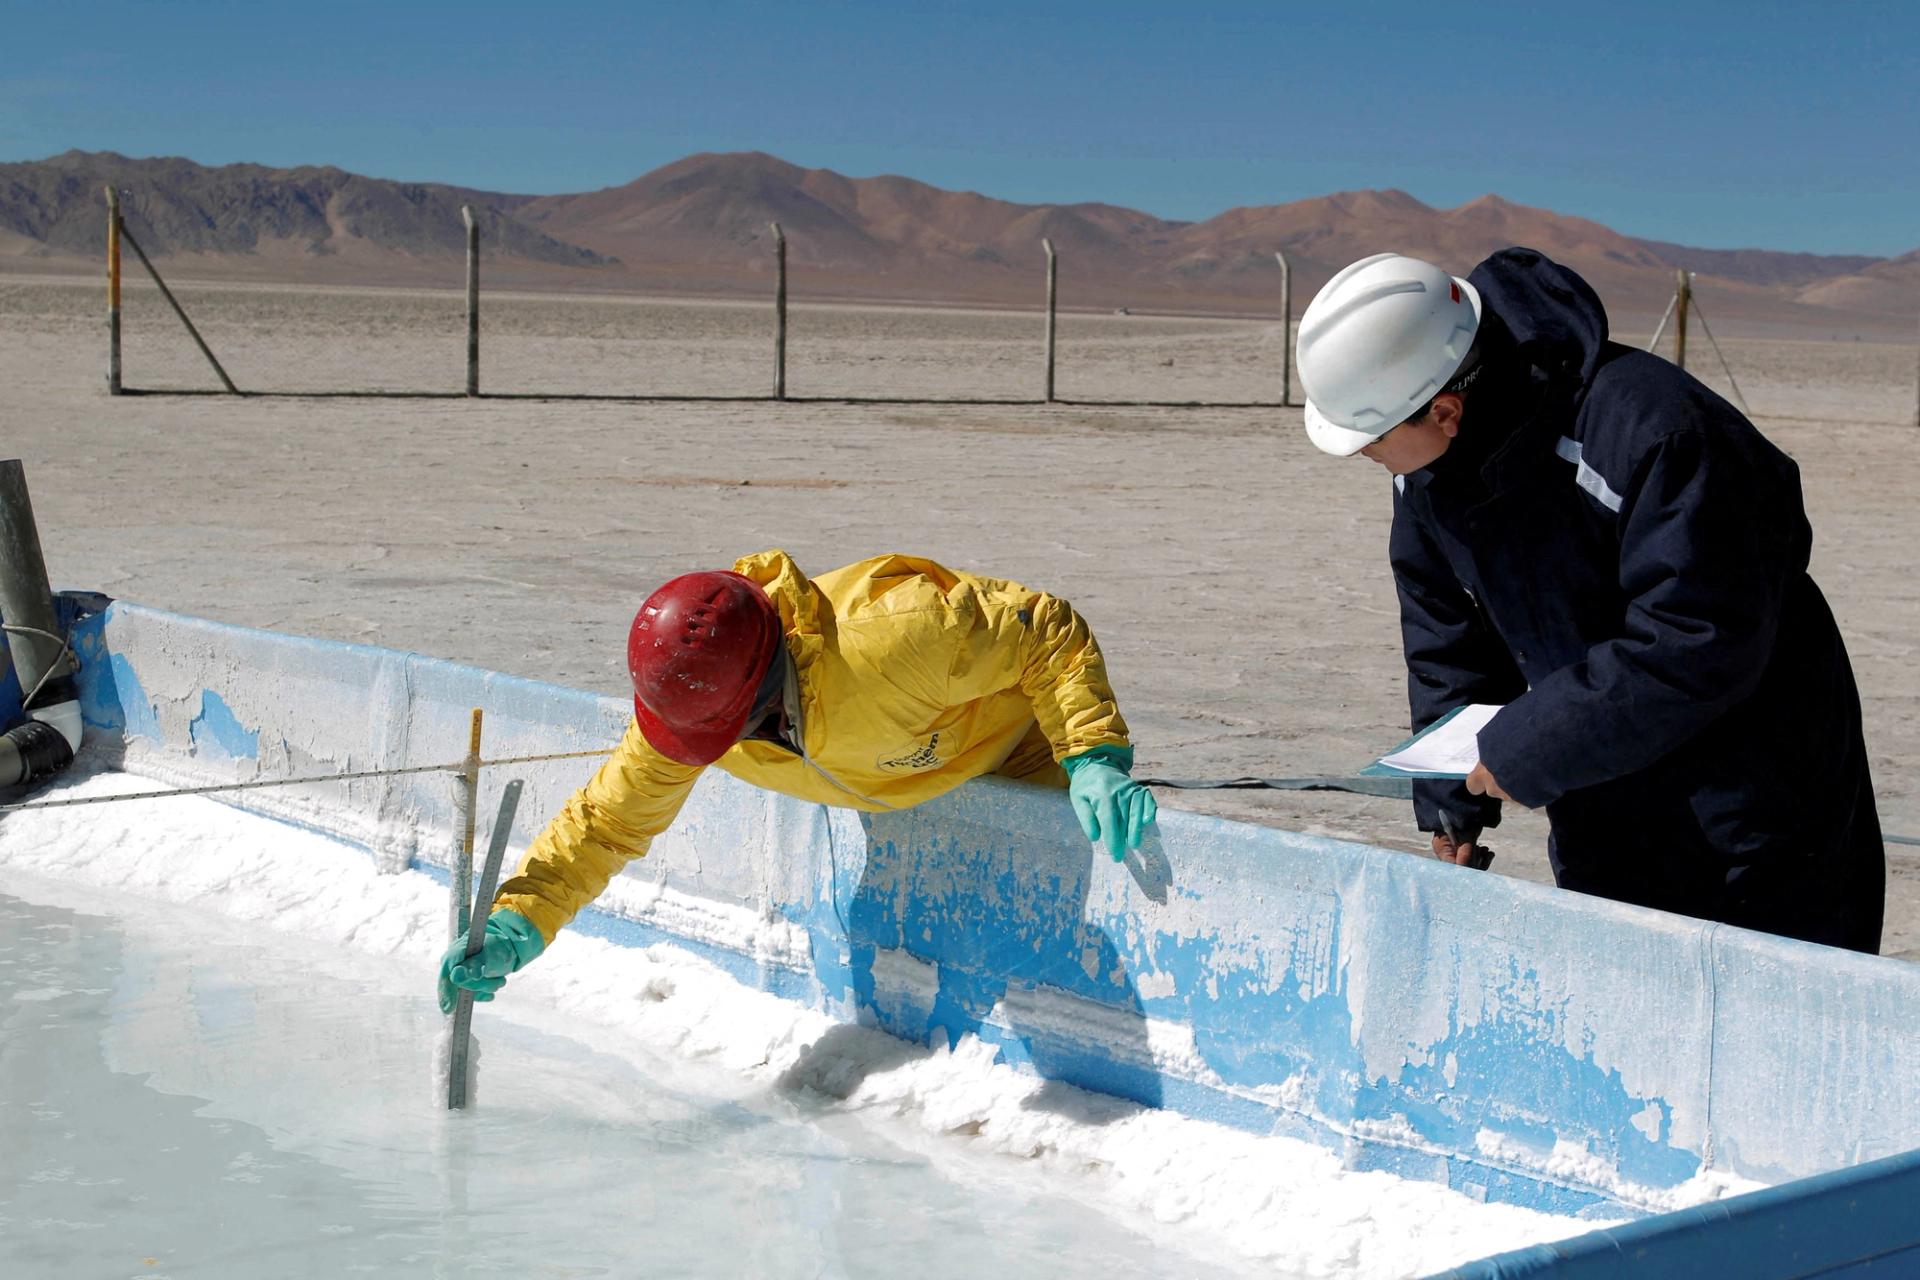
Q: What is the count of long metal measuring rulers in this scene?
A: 1